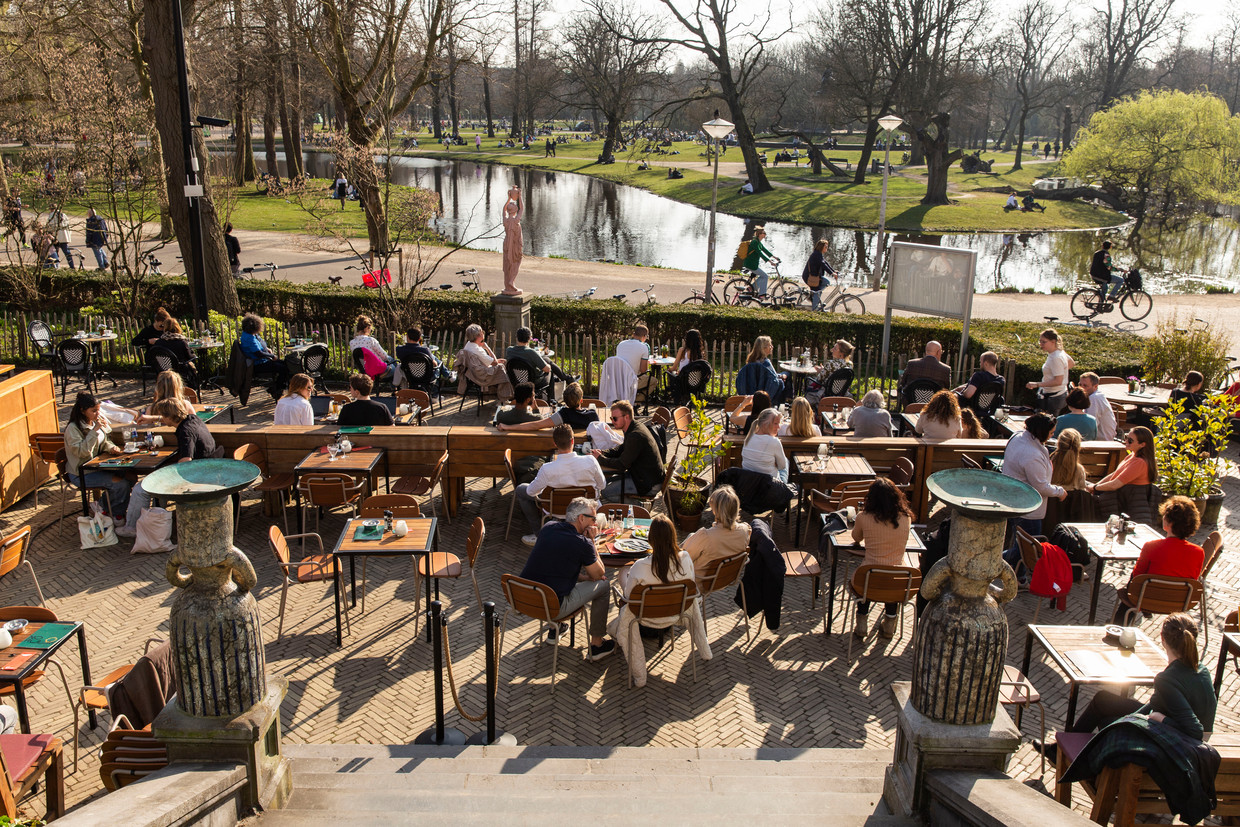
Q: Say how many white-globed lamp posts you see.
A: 2